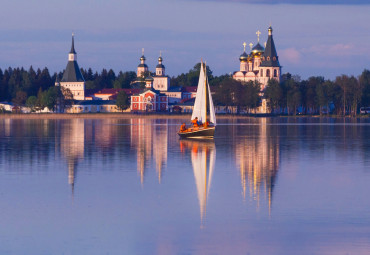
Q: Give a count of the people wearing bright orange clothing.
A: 2